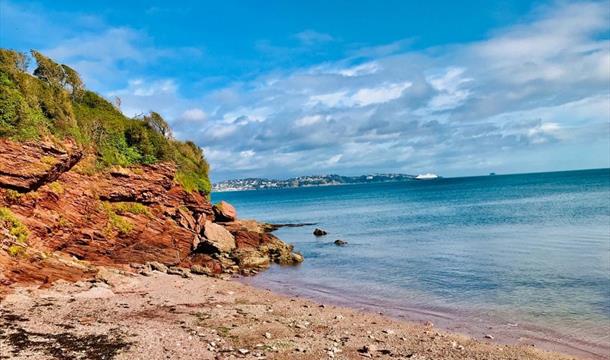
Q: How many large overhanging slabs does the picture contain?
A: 1